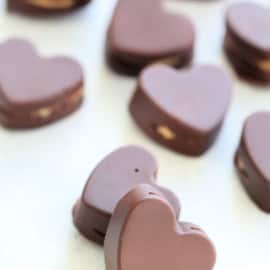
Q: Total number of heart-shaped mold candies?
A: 8